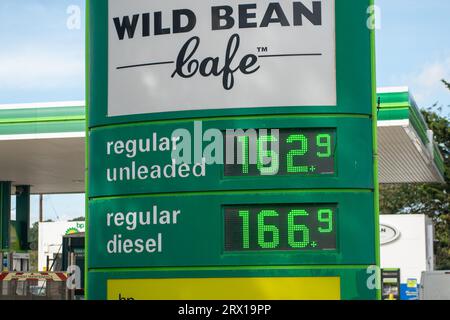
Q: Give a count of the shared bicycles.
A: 0